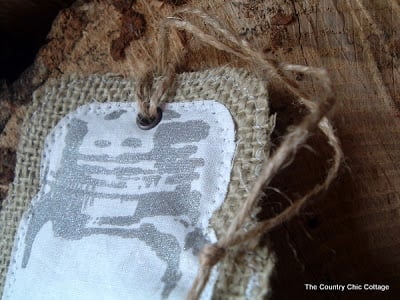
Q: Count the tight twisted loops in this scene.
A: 1